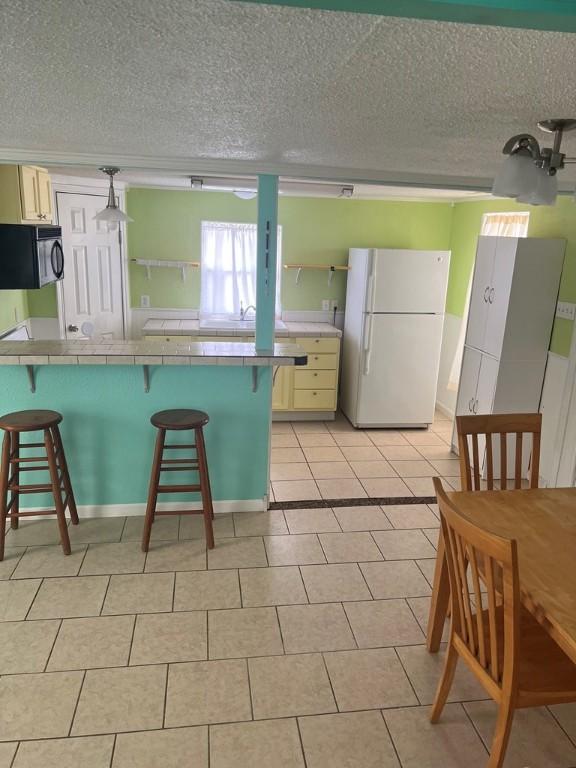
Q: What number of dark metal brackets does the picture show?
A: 3